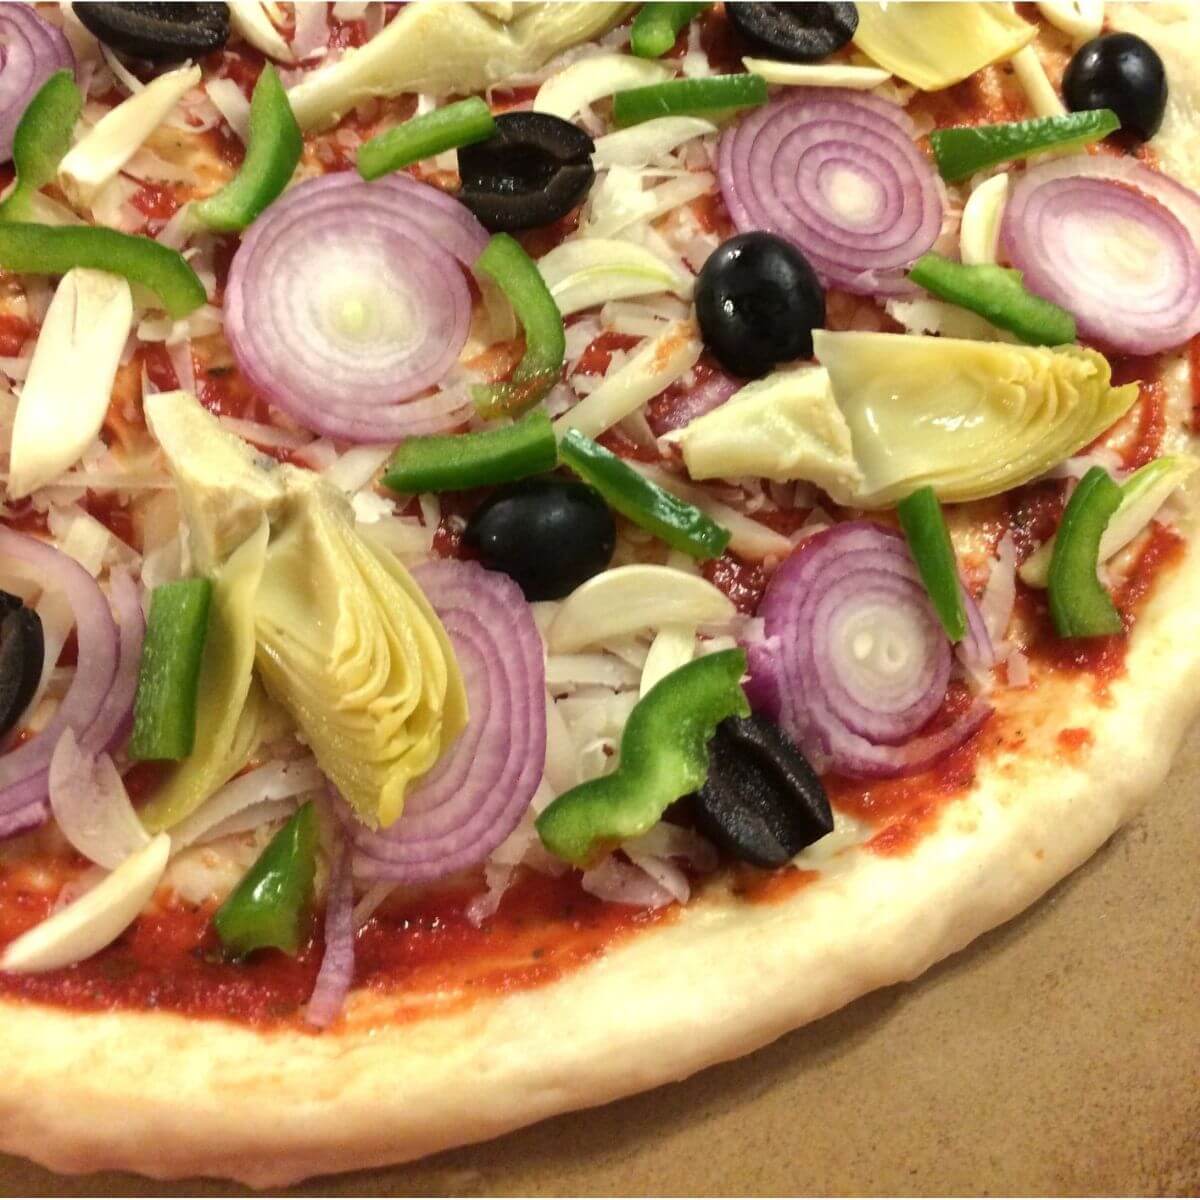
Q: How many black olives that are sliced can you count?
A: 5